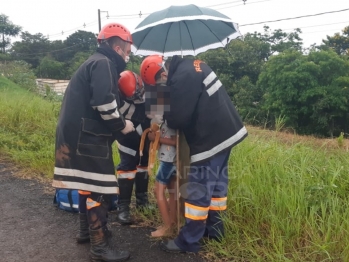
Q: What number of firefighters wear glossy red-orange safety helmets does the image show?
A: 3